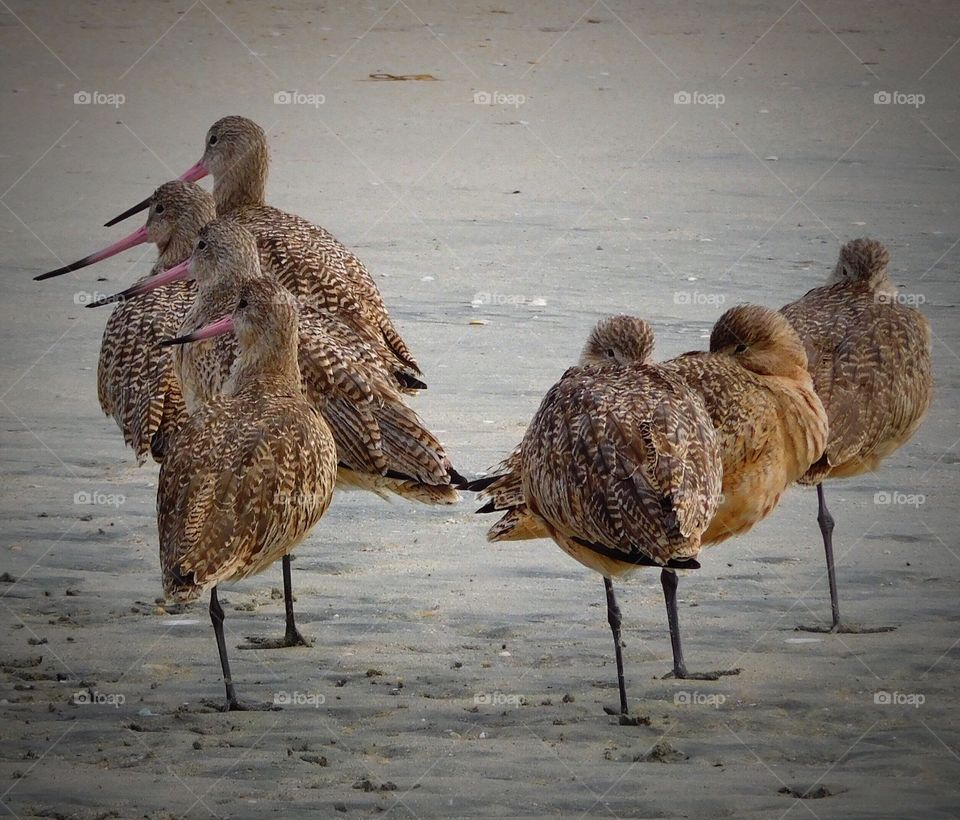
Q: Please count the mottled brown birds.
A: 7